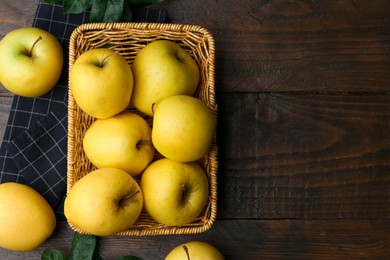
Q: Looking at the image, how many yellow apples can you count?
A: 9